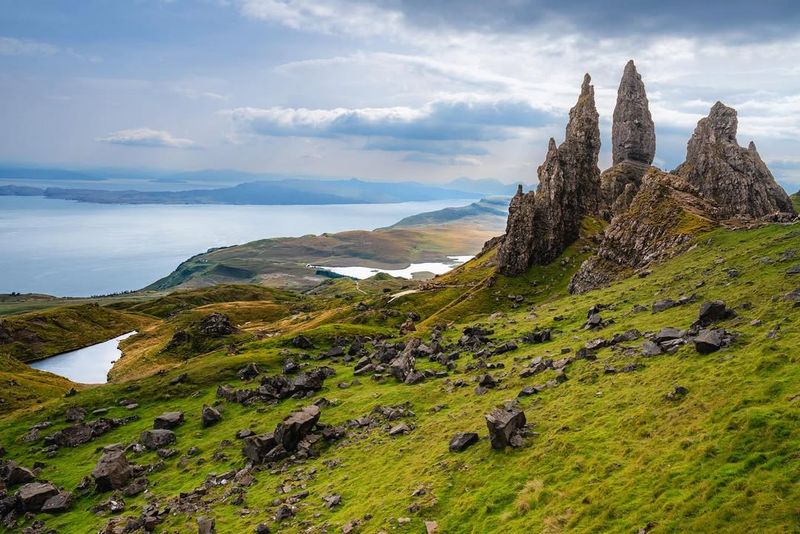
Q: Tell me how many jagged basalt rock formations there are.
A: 3